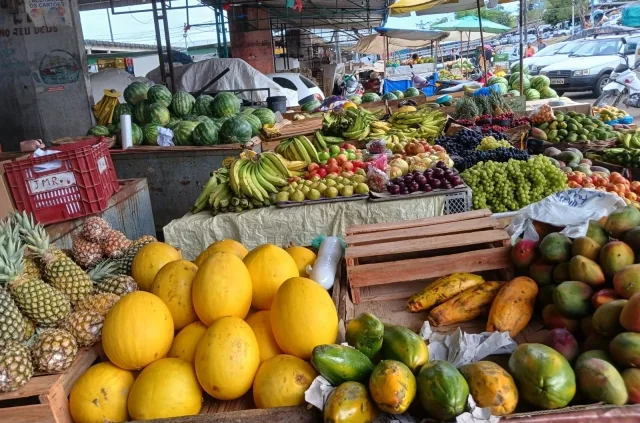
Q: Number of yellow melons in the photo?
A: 14